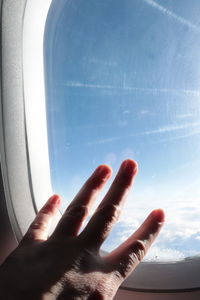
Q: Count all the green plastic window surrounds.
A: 0